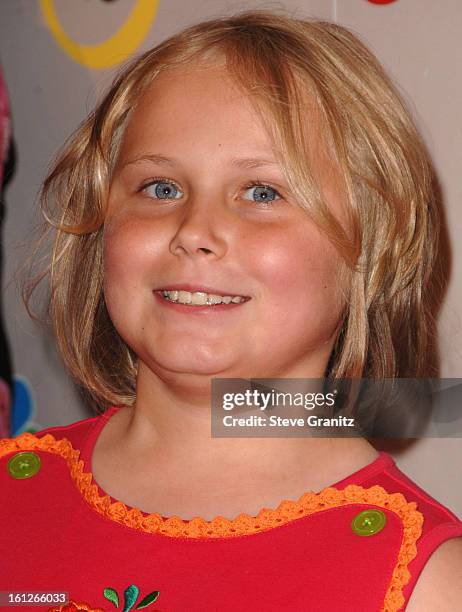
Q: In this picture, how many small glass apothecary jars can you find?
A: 0